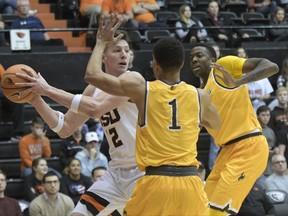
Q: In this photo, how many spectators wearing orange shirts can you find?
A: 4